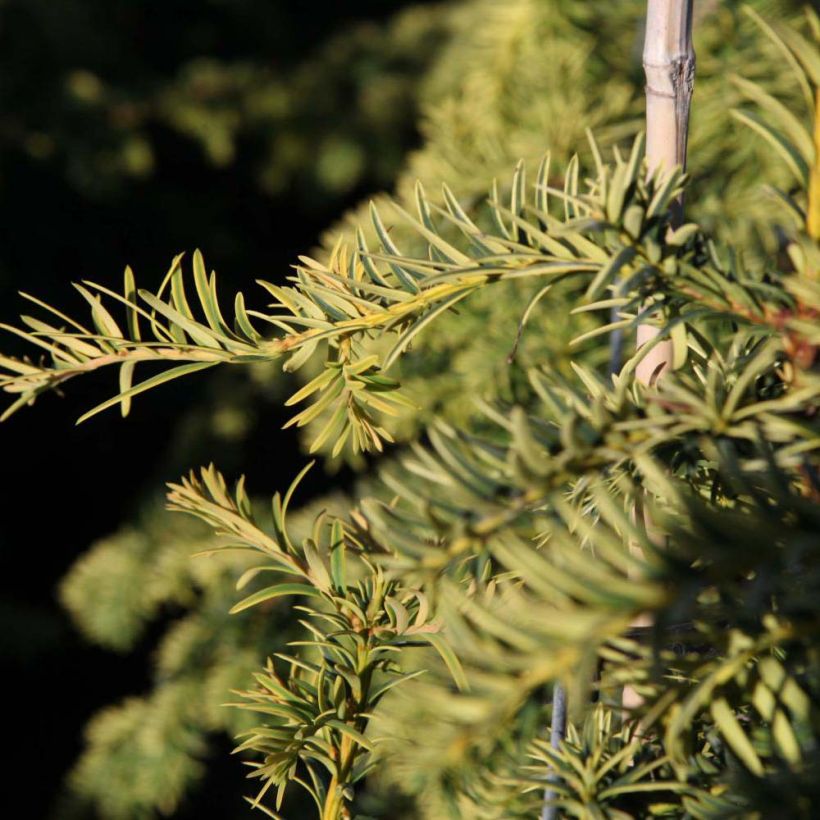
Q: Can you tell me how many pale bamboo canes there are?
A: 1